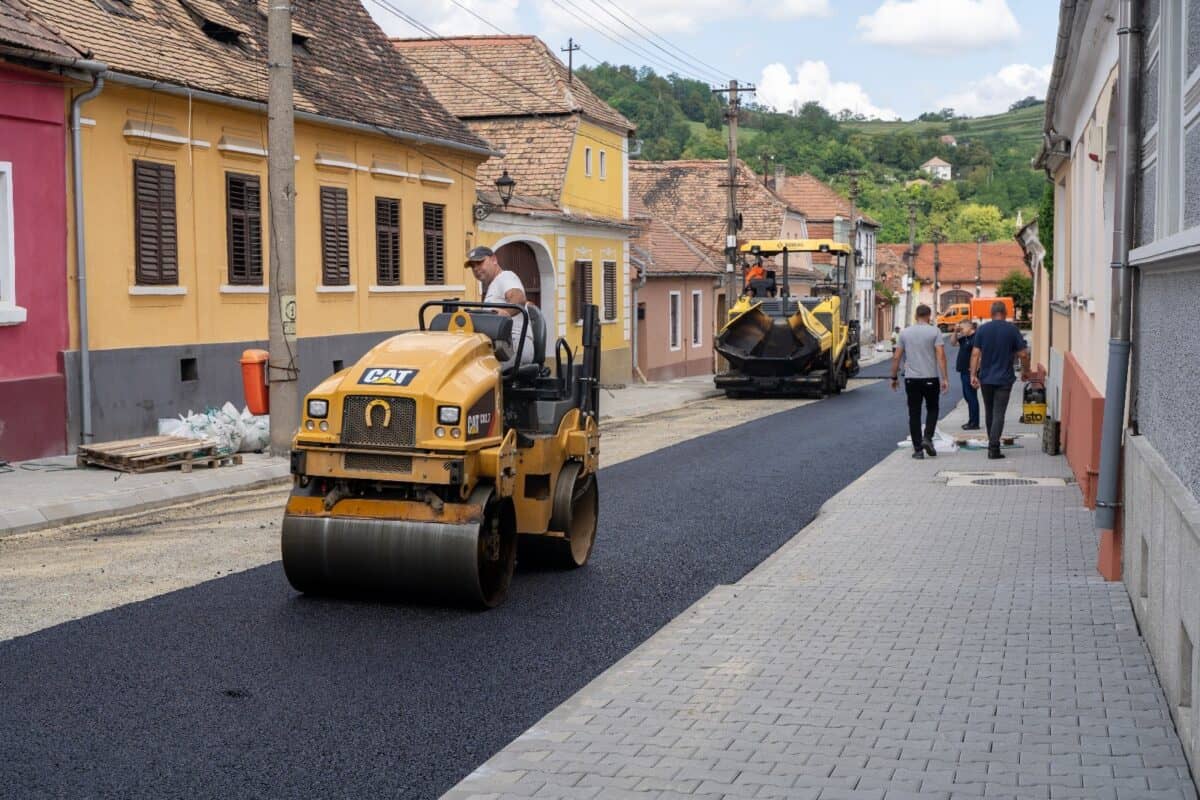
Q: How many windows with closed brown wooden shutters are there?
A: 7